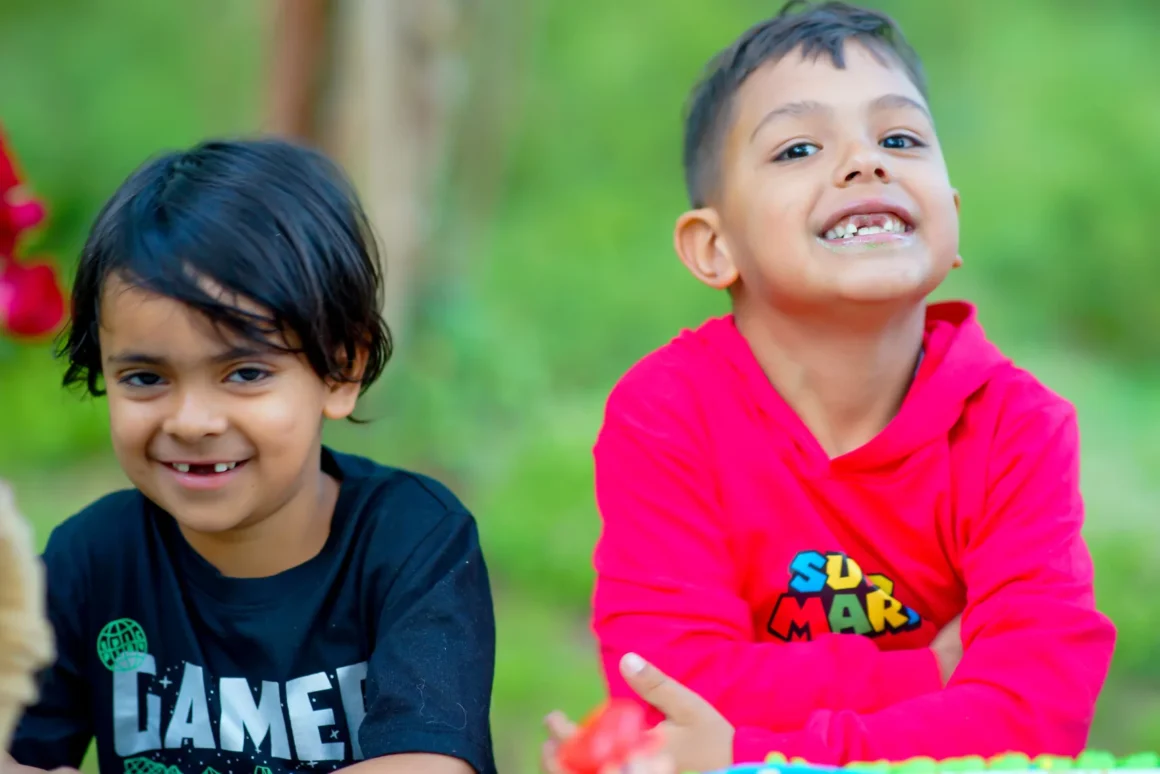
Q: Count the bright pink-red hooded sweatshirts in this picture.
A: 1